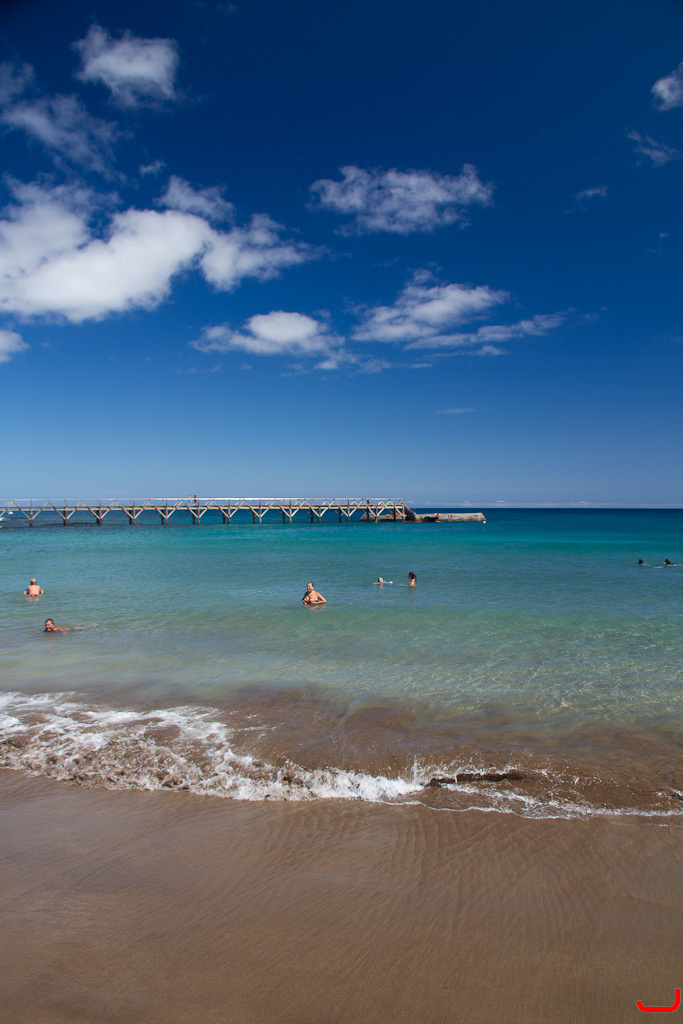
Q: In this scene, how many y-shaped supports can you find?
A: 12